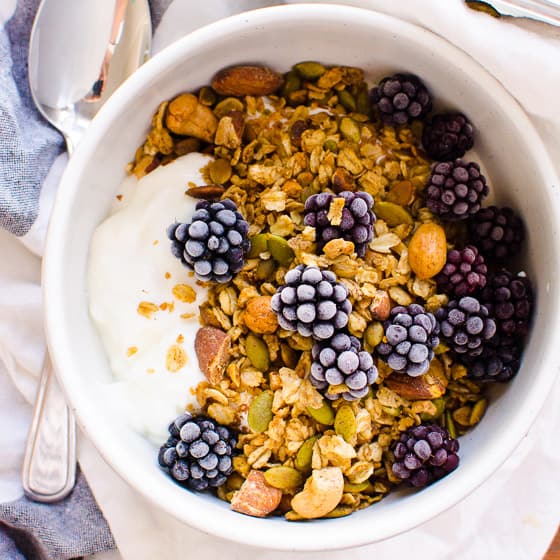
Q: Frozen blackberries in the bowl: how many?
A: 15